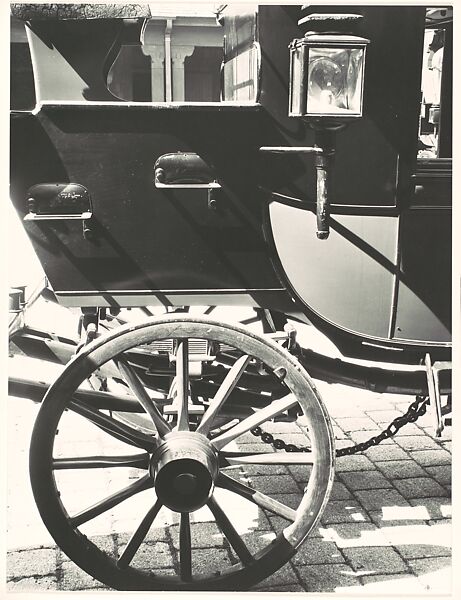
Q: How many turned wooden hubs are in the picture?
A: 1